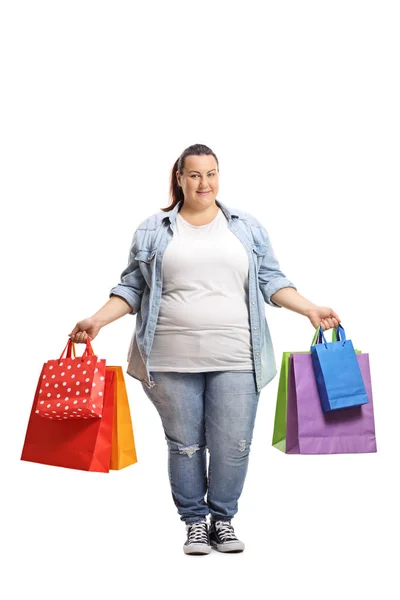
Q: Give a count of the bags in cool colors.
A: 3